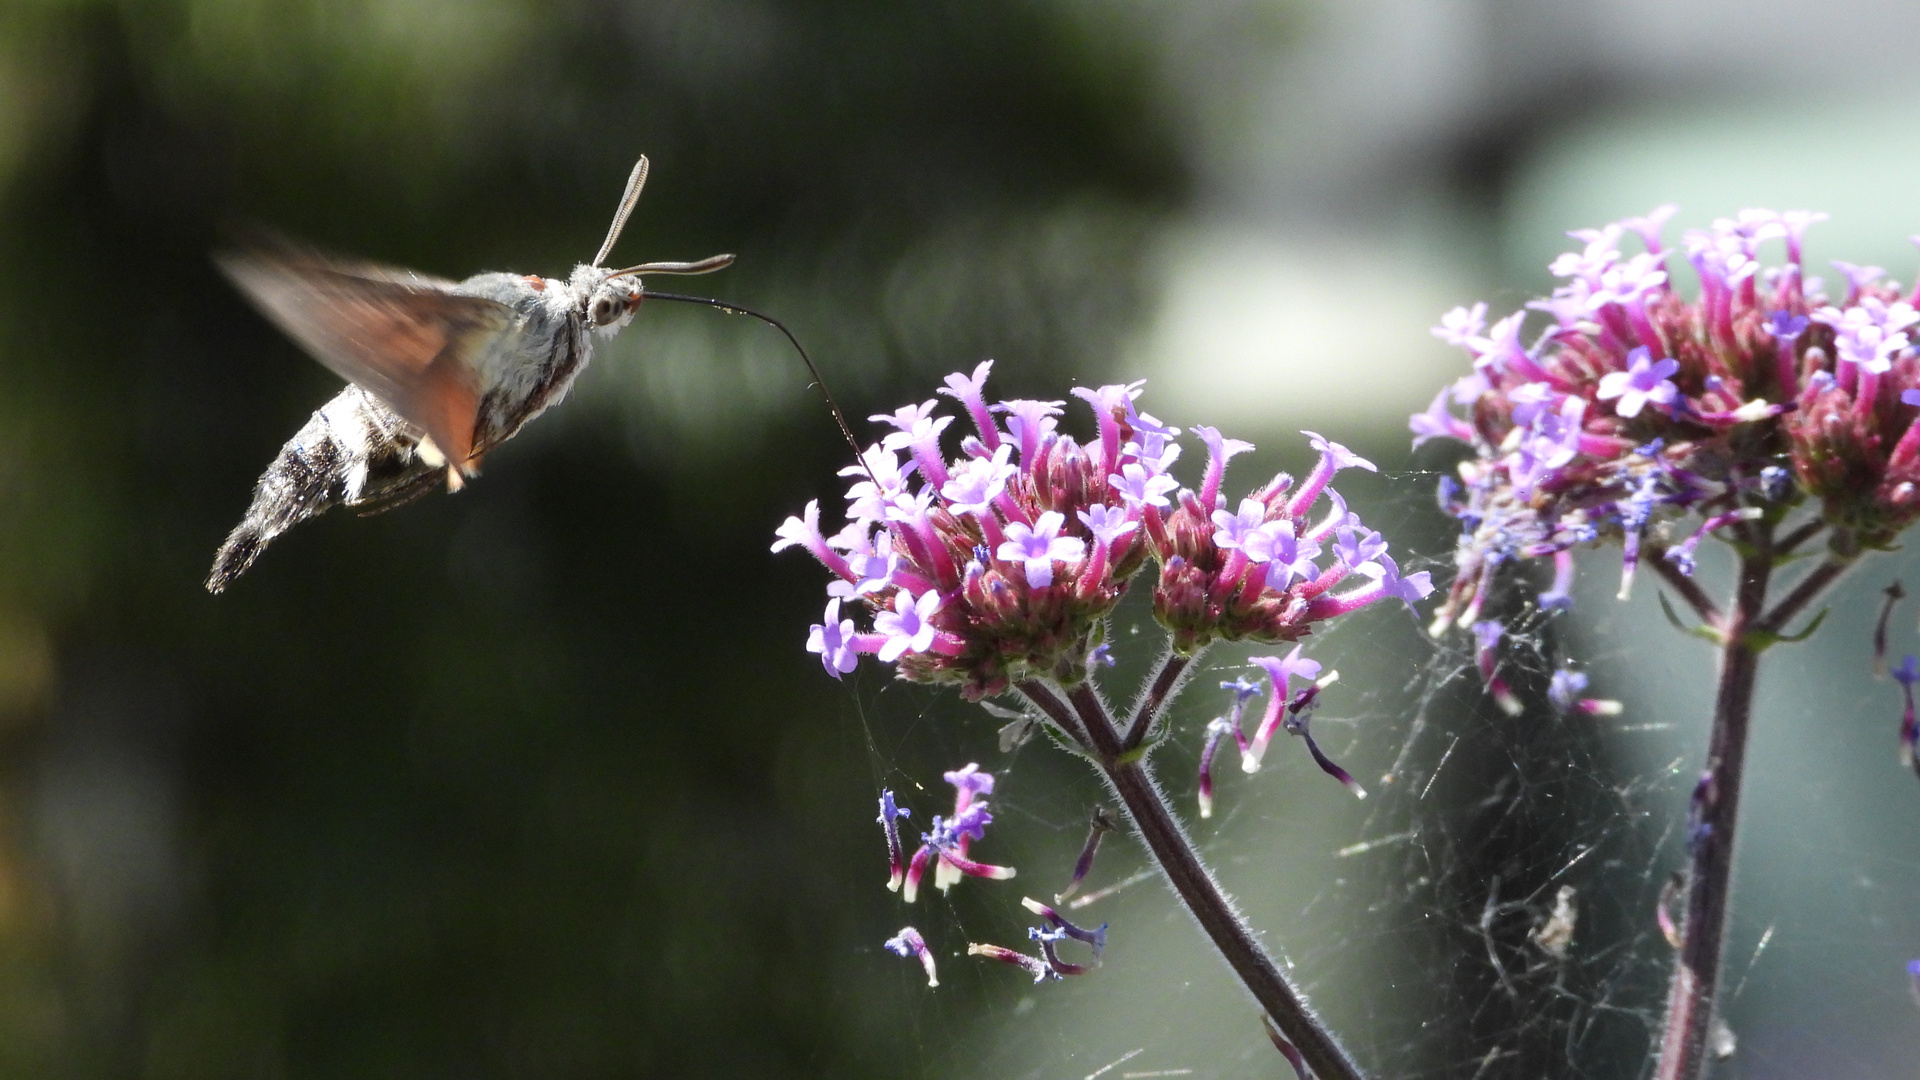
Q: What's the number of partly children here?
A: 0